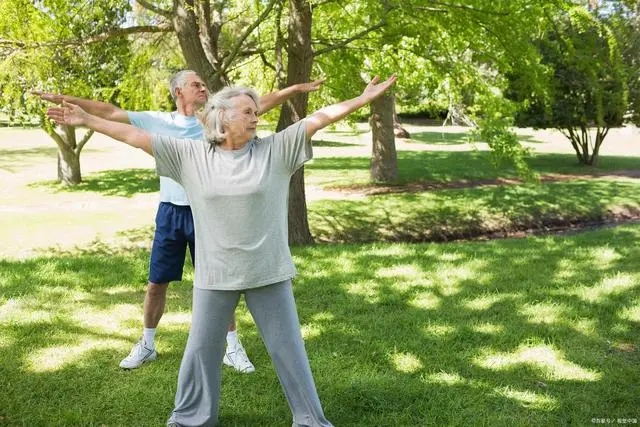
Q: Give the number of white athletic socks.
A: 2